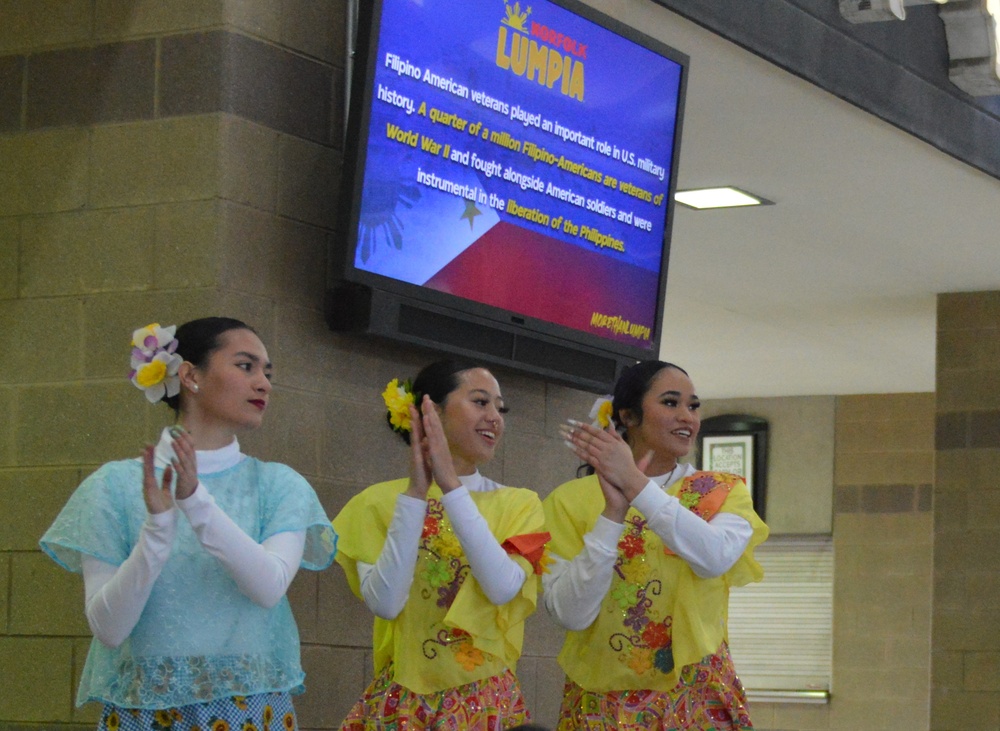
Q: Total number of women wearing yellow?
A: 2